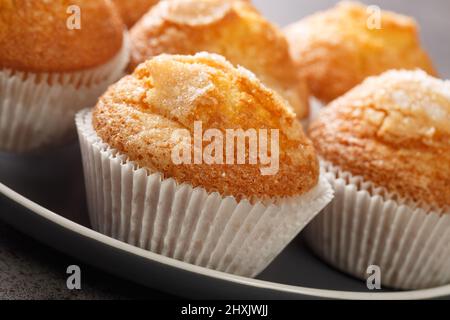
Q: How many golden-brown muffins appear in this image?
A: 6